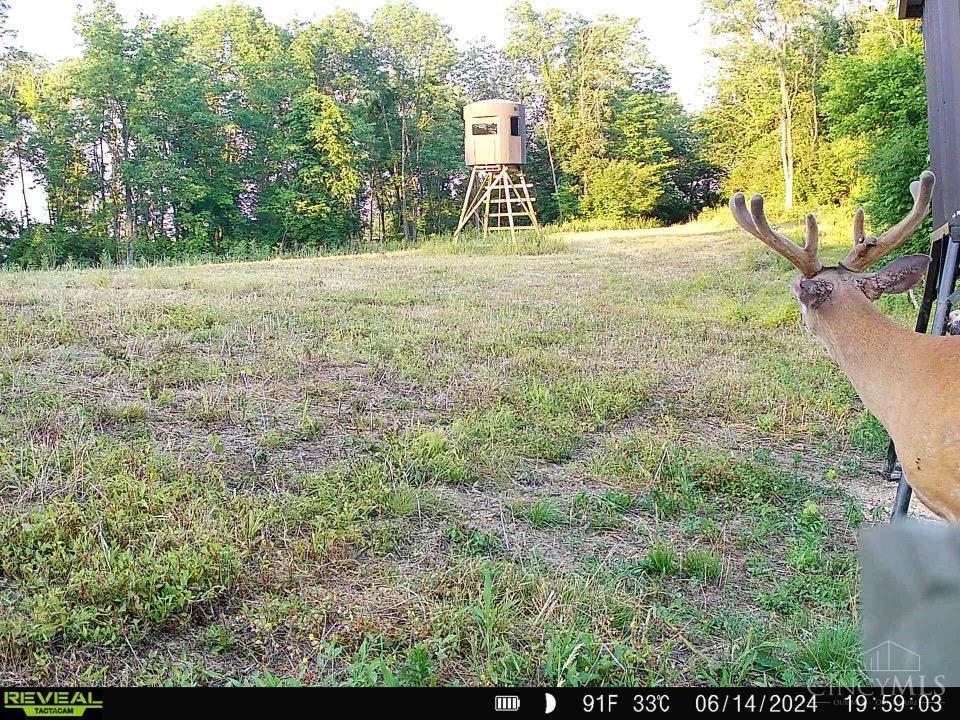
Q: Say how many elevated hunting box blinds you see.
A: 1